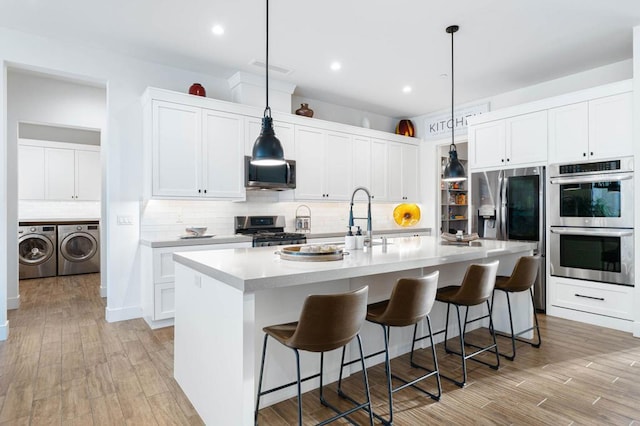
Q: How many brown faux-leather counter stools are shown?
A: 4